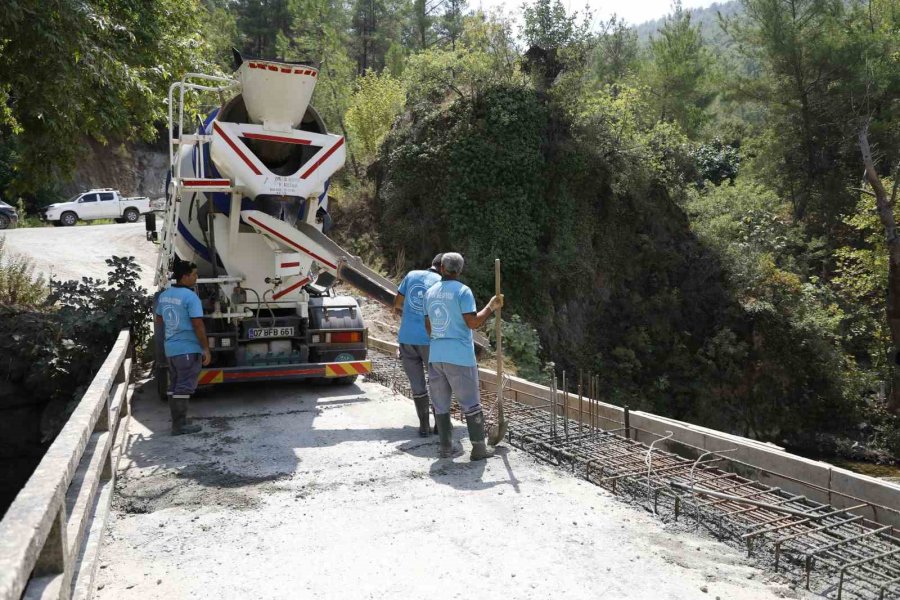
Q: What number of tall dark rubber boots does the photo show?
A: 6